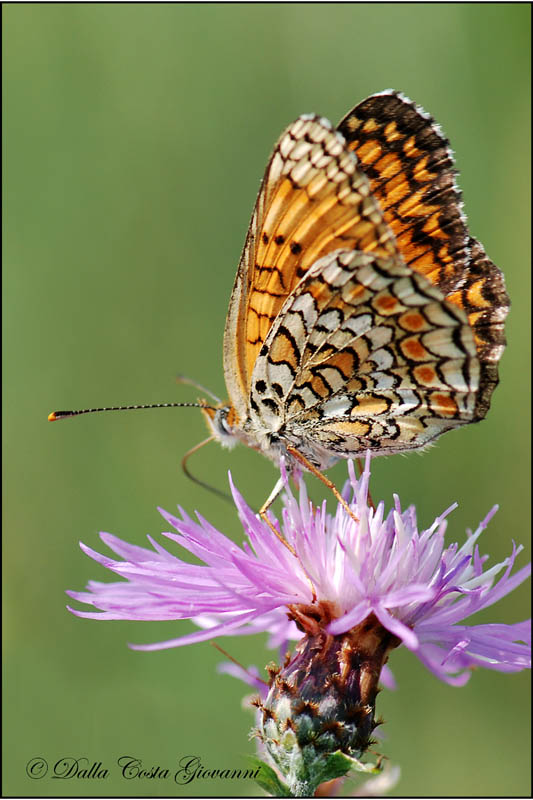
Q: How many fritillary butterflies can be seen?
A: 1